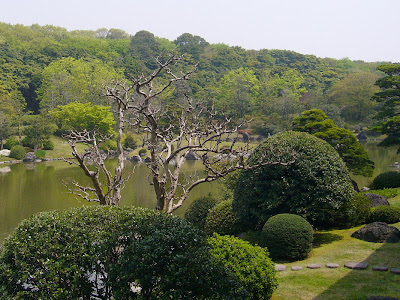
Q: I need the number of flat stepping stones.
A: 7